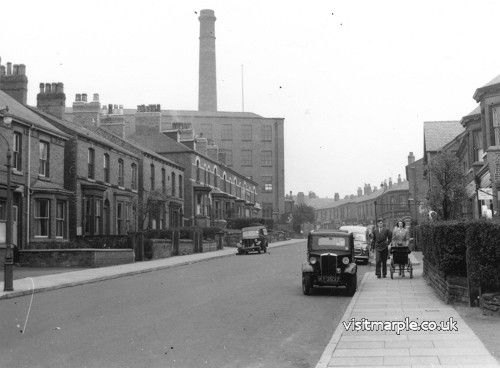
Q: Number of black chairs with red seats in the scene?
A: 0